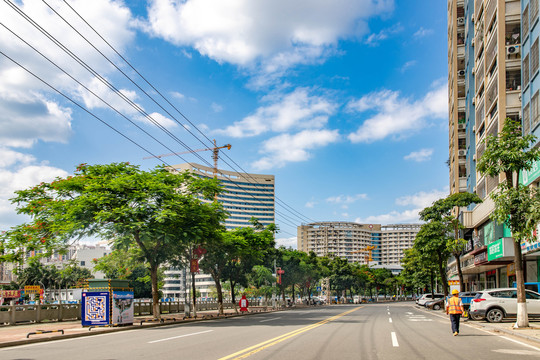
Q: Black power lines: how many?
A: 6